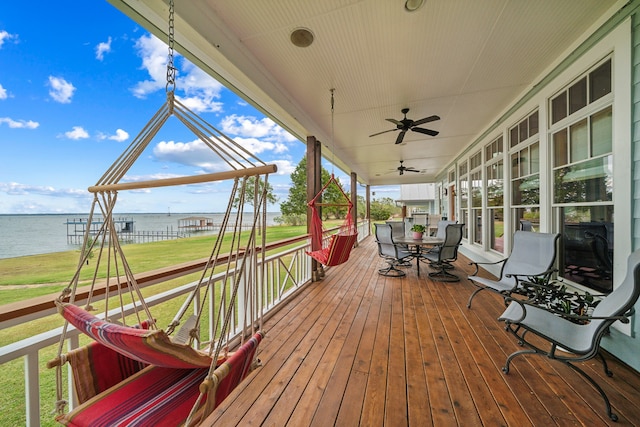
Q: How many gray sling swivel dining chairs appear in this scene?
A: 4